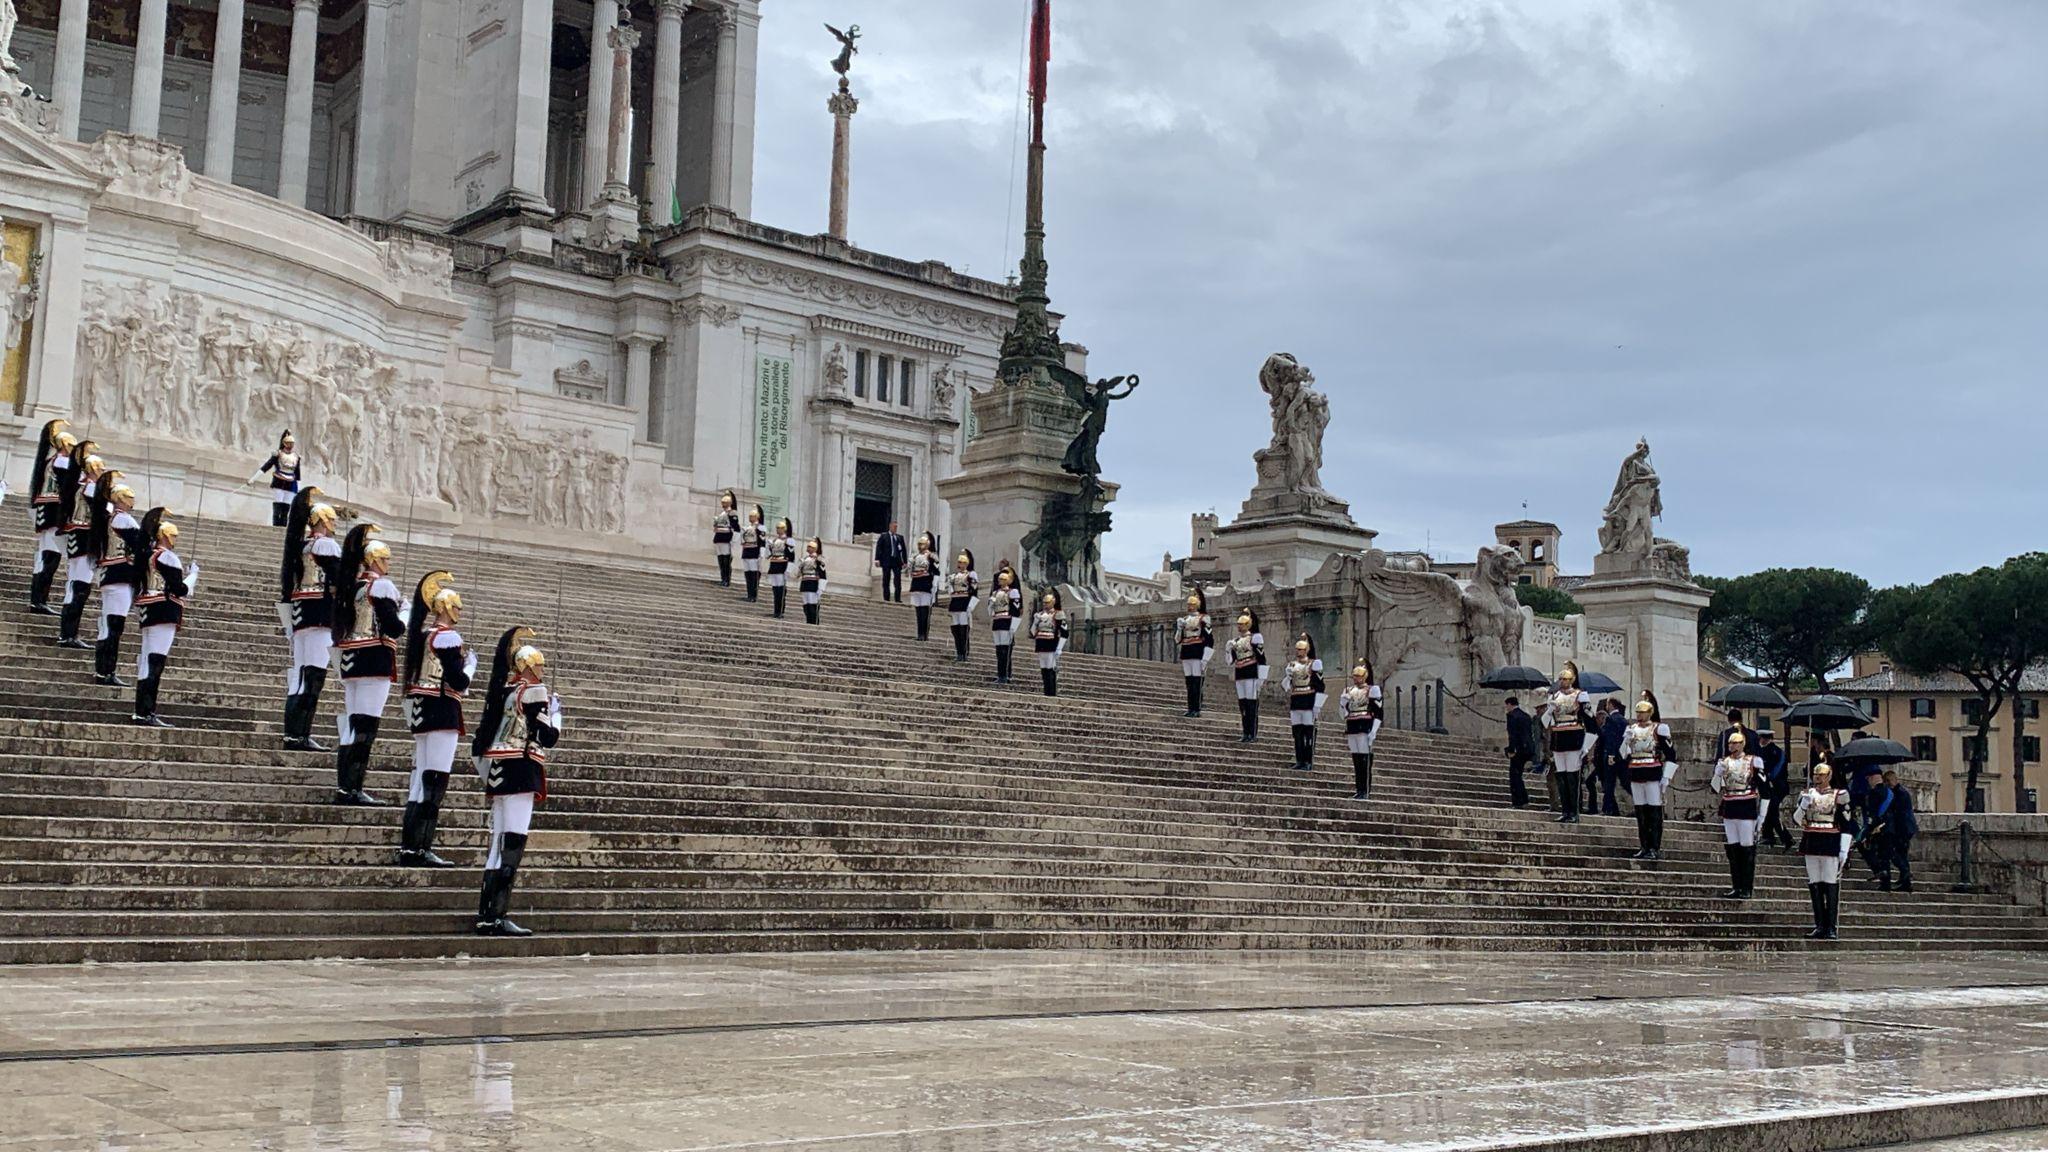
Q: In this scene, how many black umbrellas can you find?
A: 4